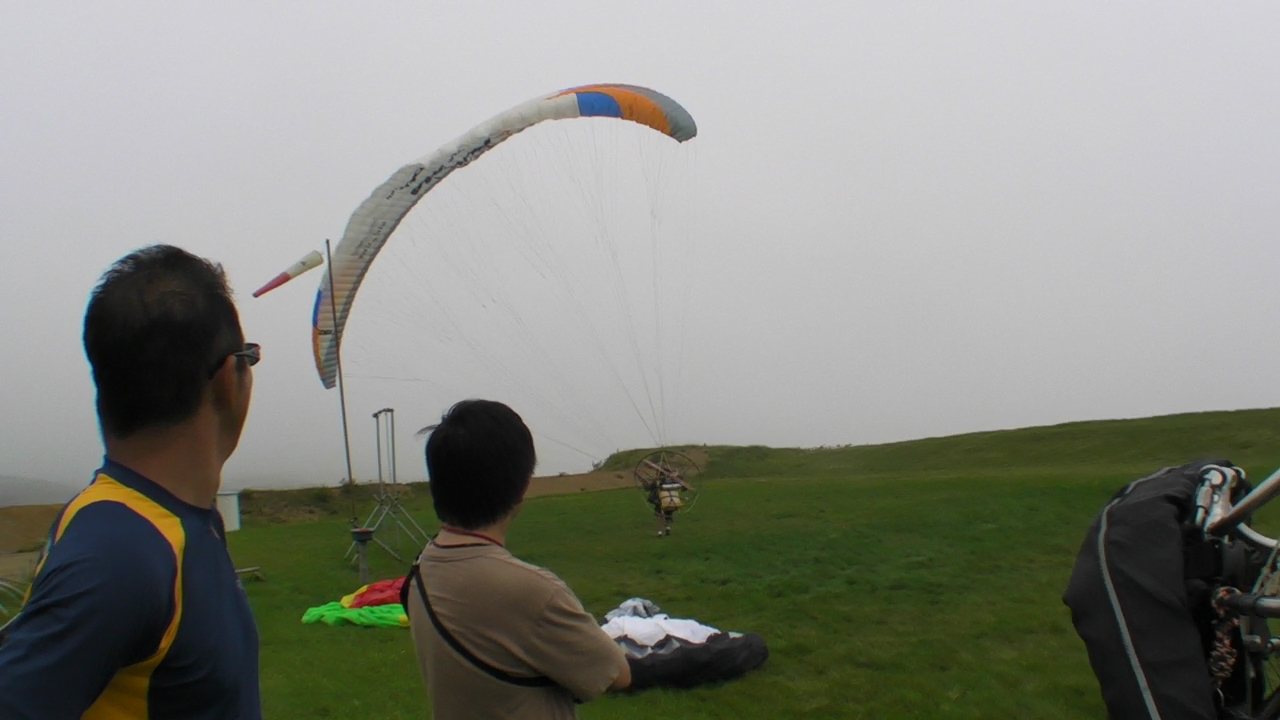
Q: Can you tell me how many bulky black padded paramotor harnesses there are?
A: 1